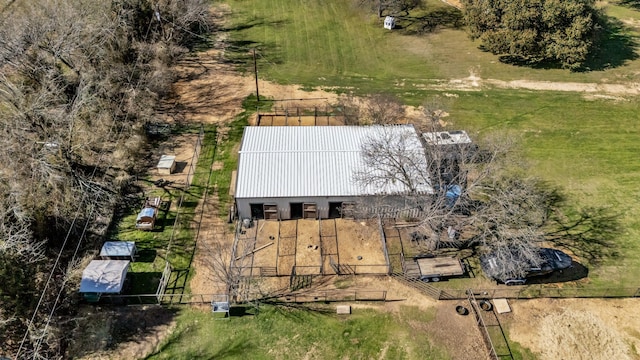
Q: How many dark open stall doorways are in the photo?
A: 3